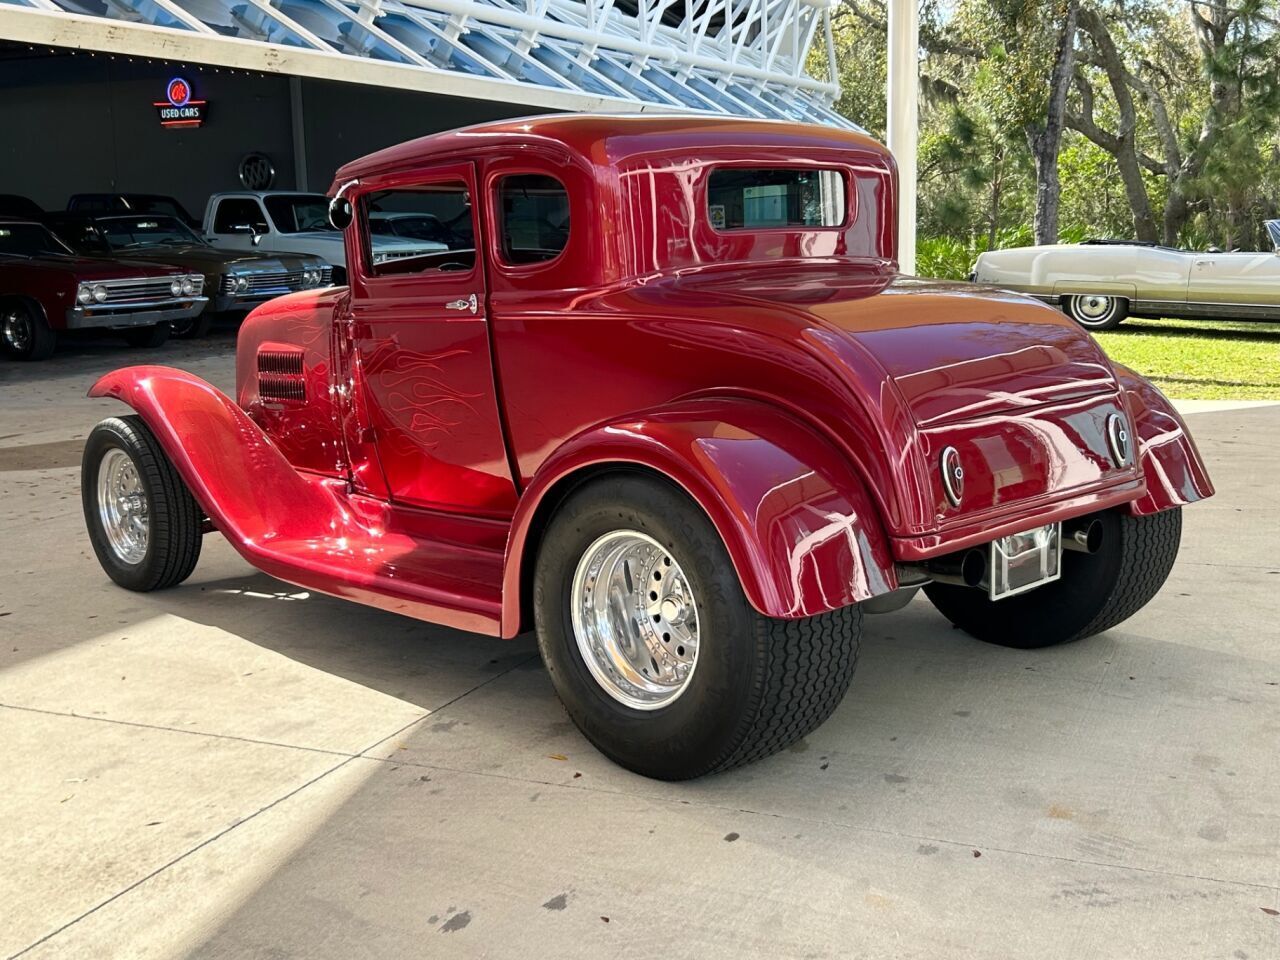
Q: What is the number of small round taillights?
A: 2